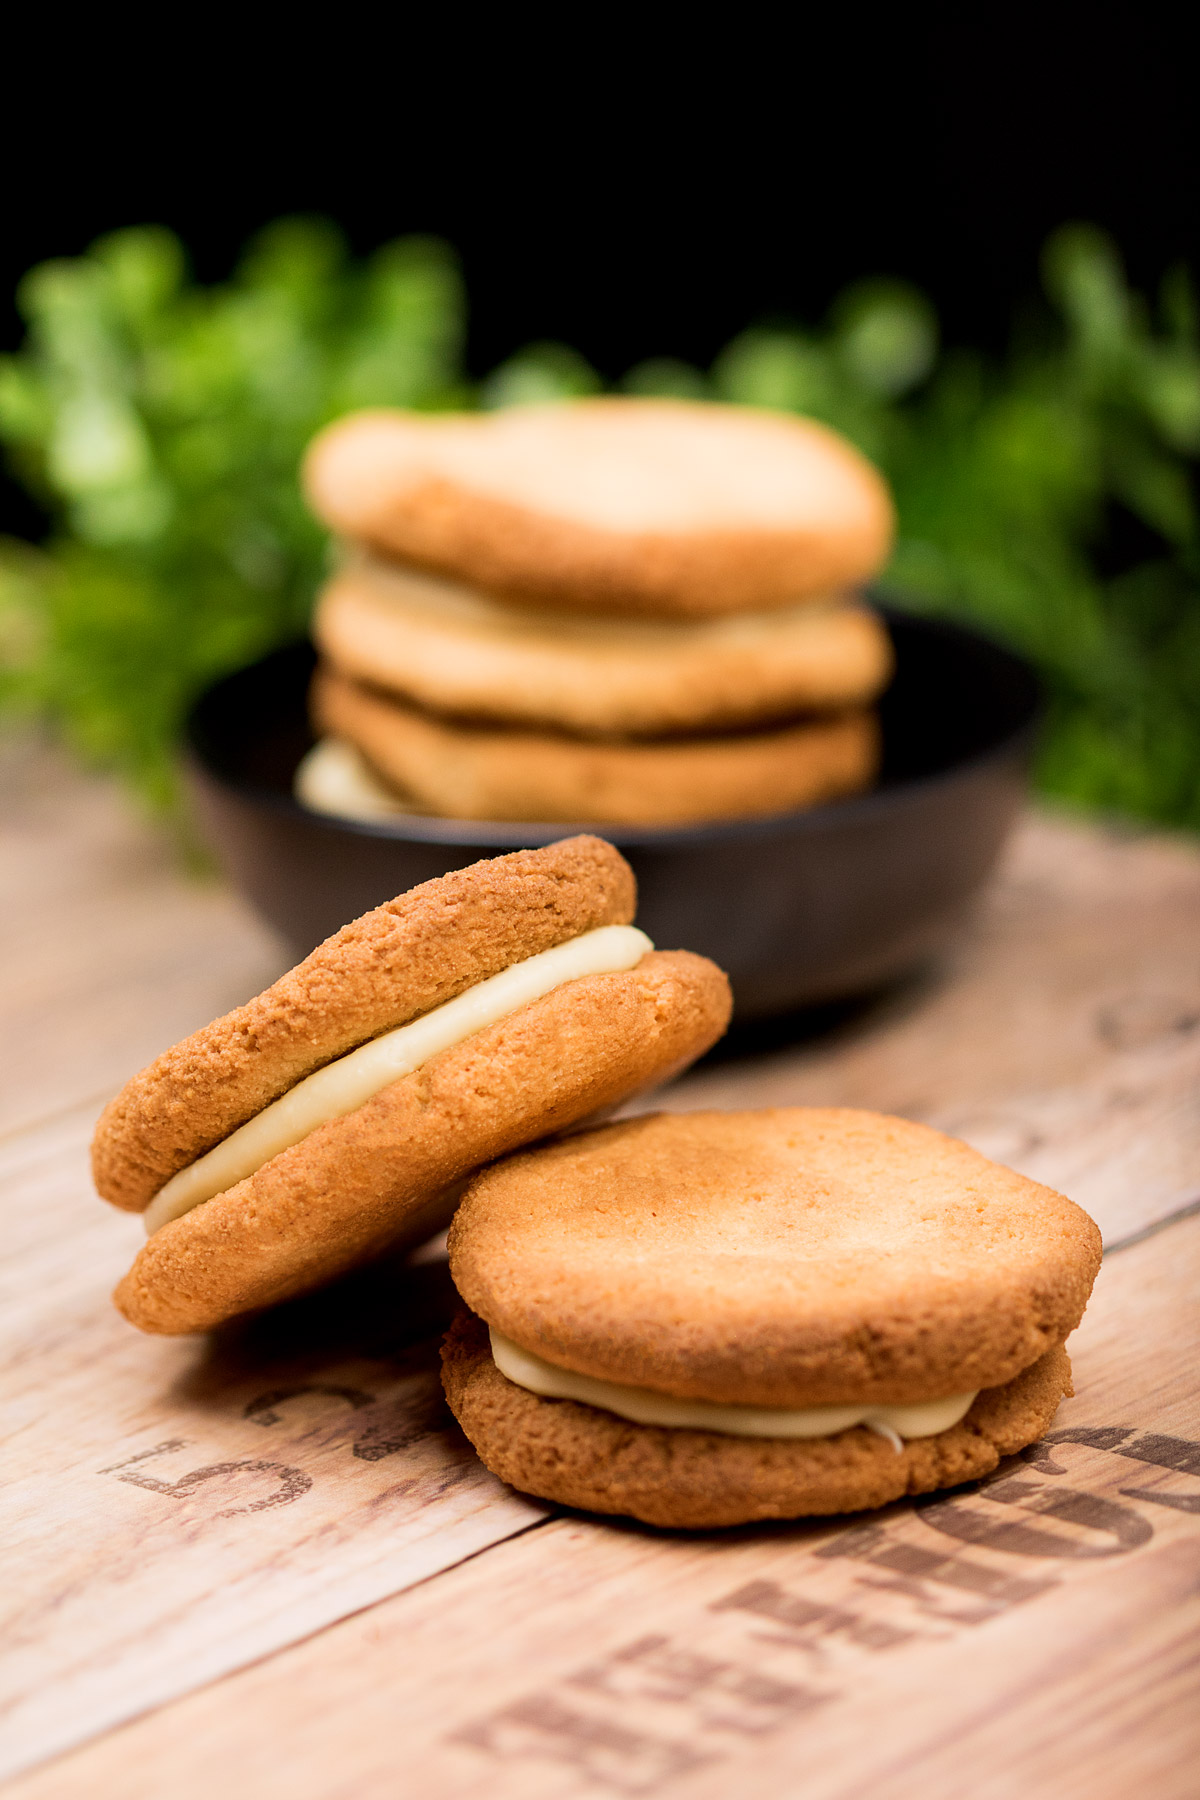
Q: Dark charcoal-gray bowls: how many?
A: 1